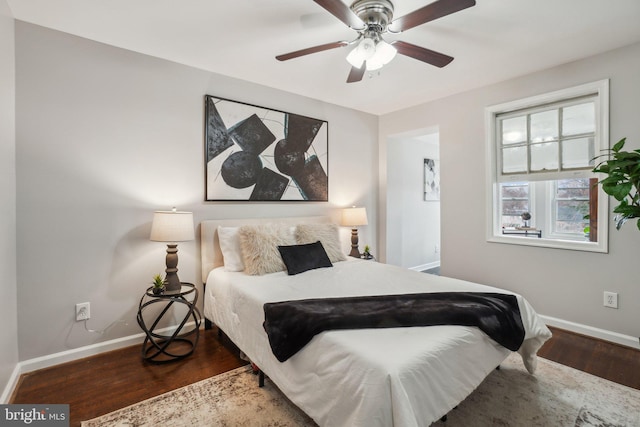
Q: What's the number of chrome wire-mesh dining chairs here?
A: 0